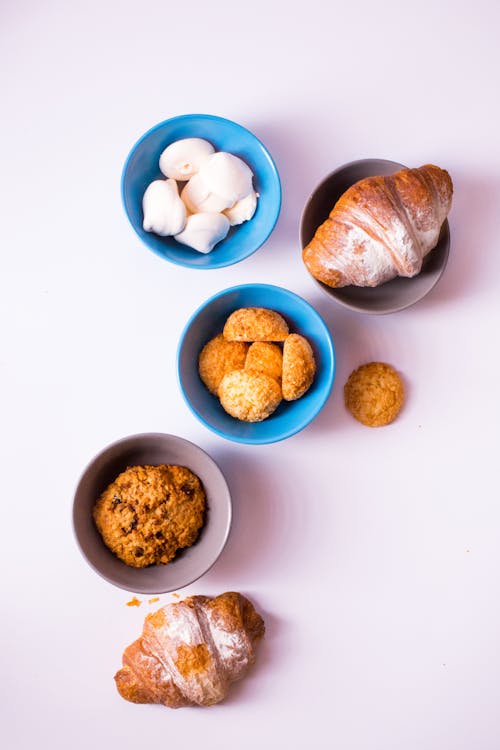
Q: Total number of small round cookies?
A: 6